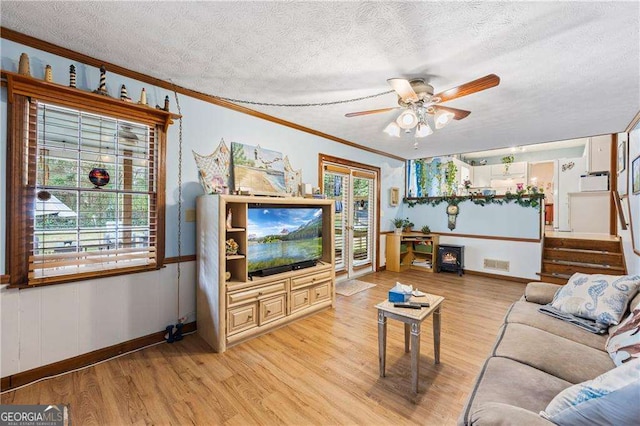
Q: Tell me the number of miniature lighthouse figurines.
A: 7